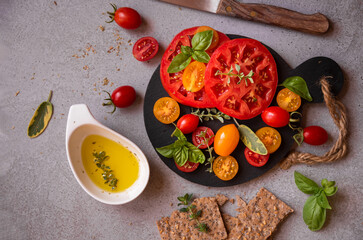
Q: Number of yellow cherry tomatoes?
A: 7